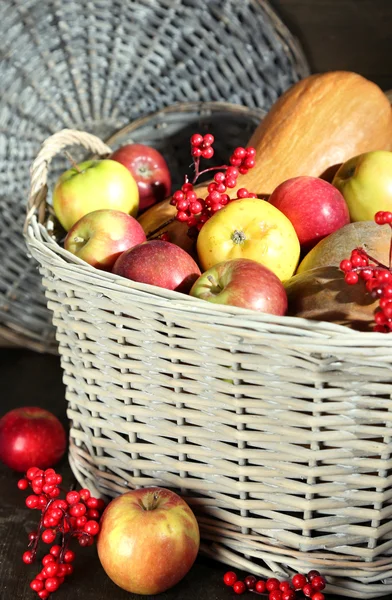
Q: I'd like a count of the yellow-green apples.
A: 3